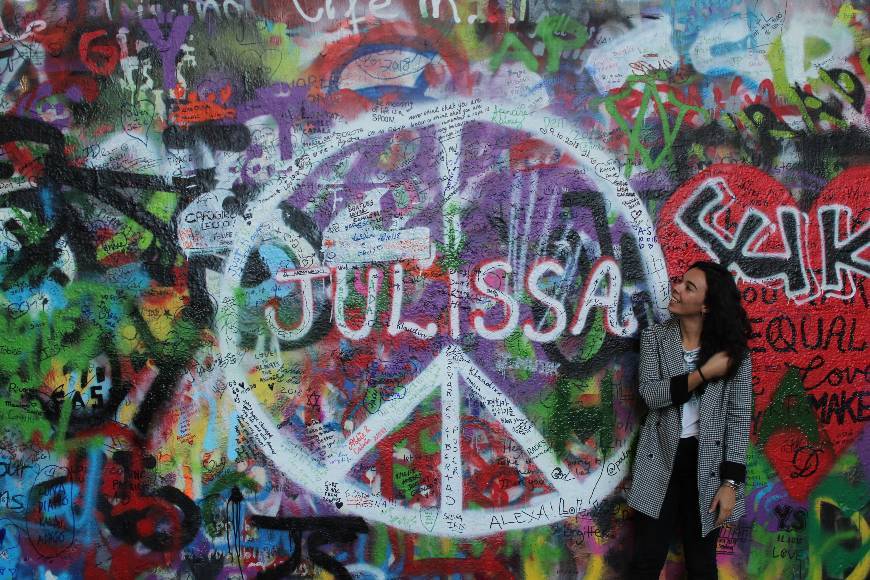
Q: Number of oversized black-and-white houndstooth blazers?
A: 1